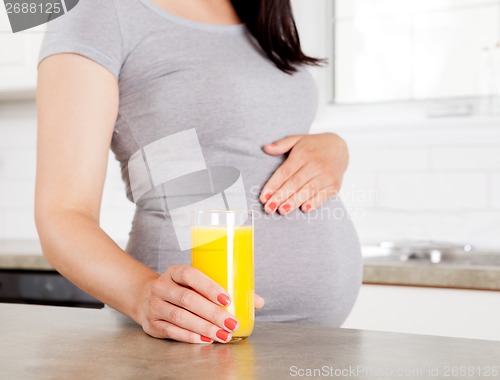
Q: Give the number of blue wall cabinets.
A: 0